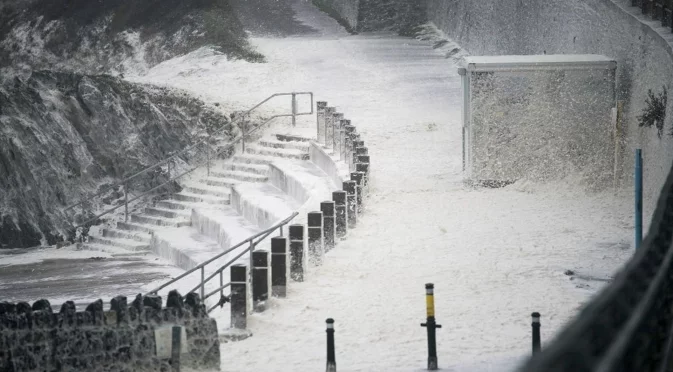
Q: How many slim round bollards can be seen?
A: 3